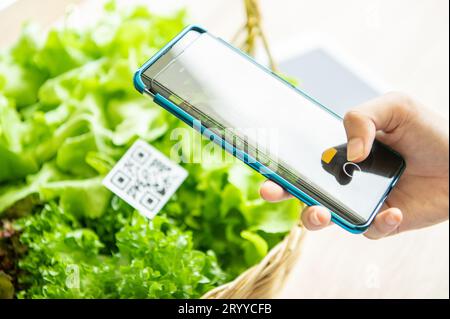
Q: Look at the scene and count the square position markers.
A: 3